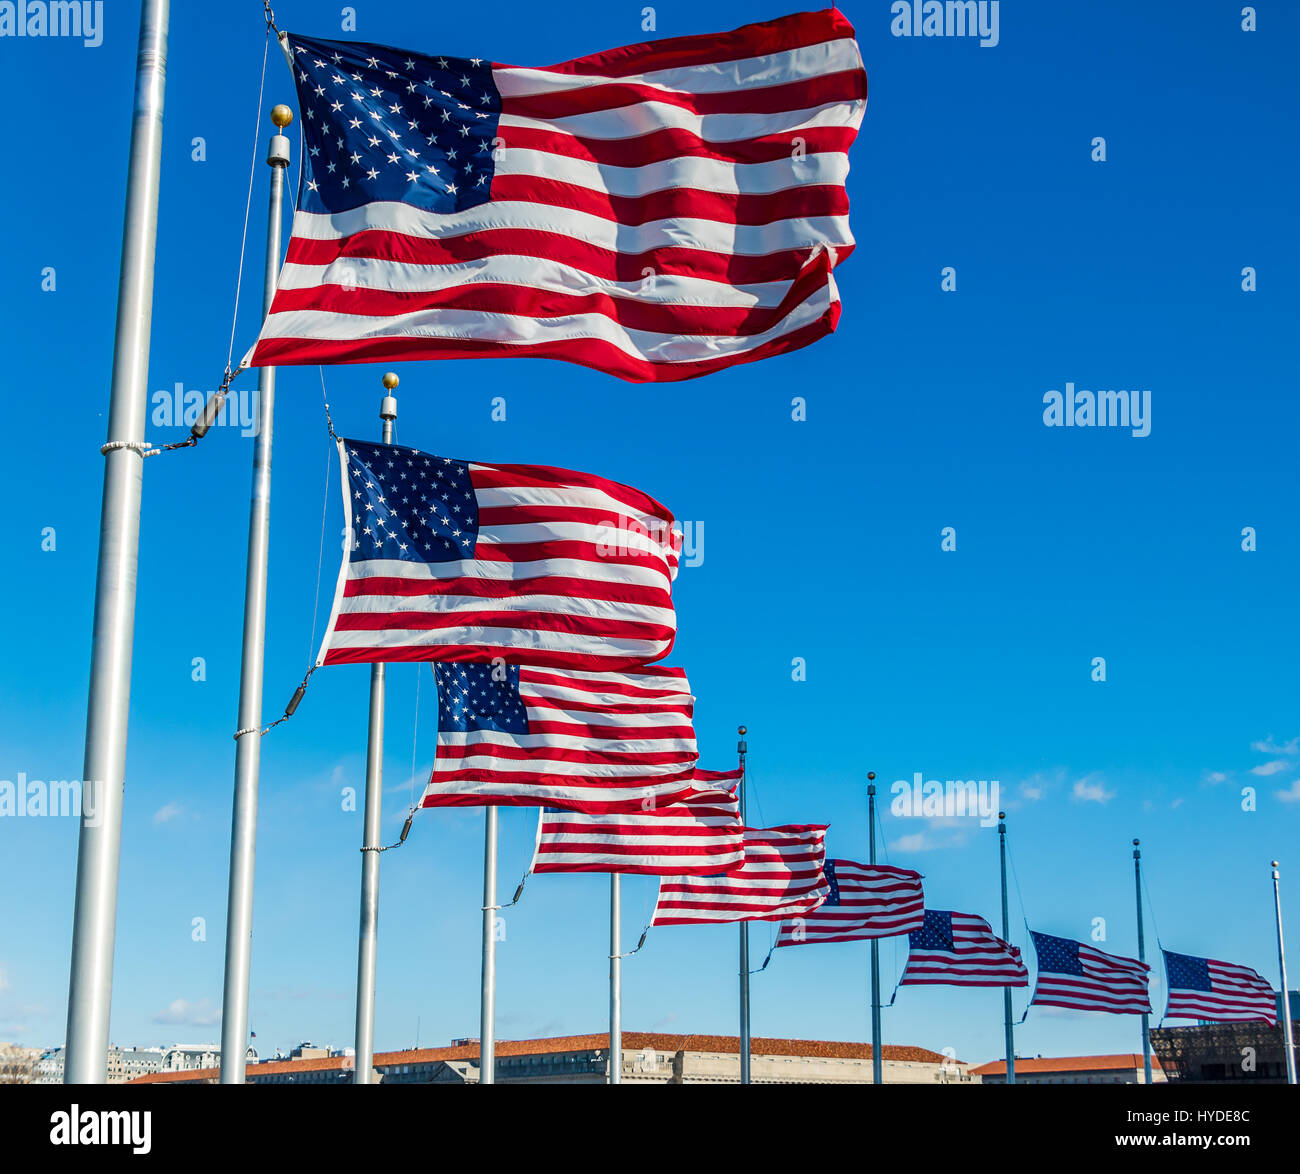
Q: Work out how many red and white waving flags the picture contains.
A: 9